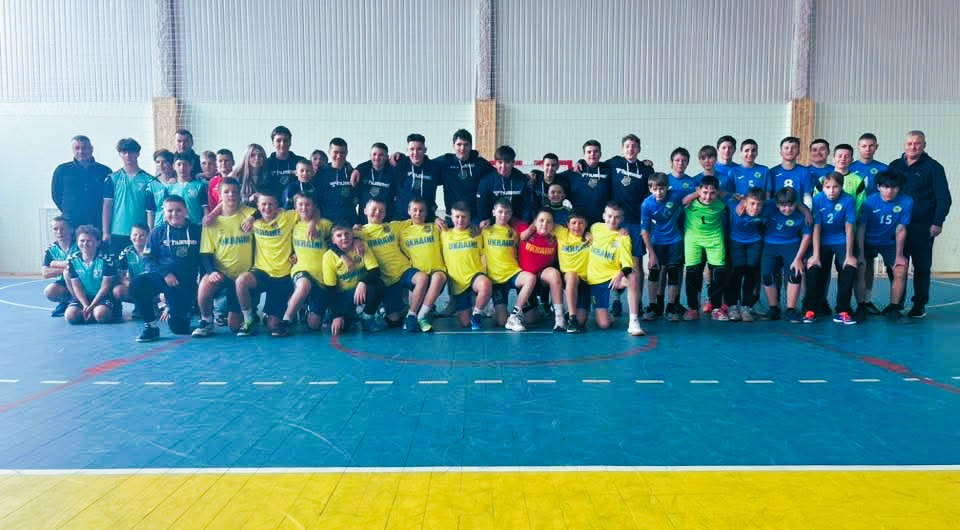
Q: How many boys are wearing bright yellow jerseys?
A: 10